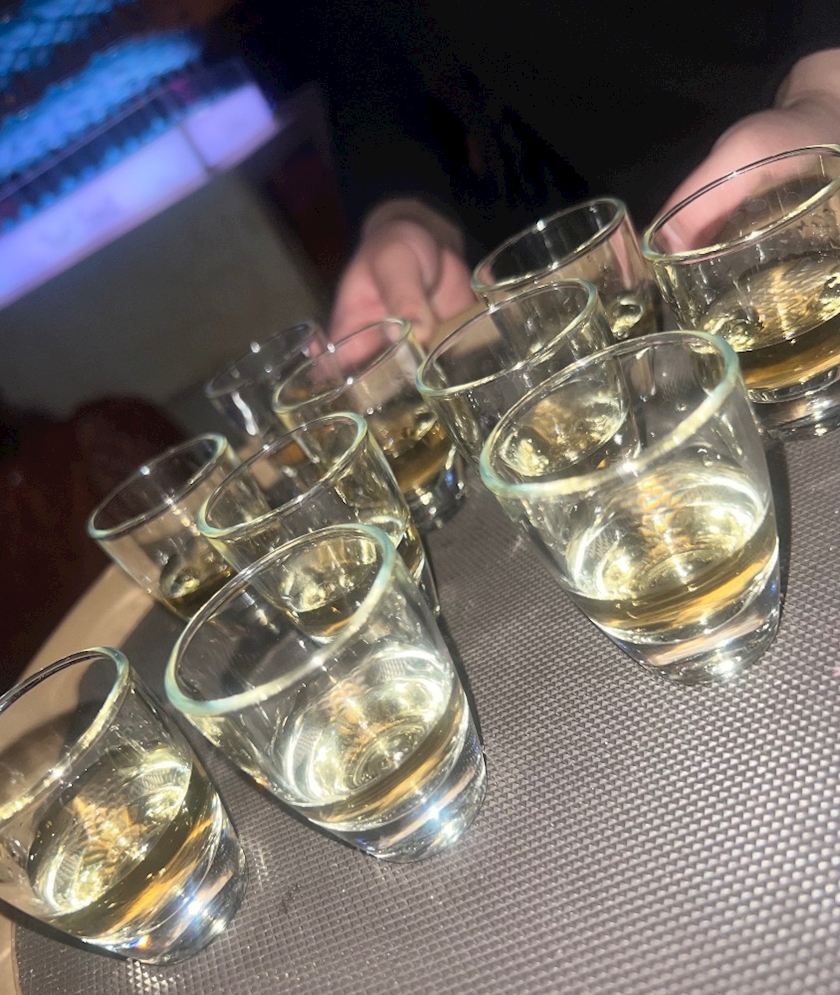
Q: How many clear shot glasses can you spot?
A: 10